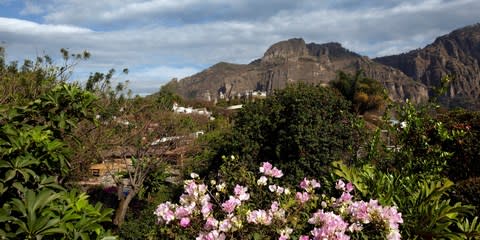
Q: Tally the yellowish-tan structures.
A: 1